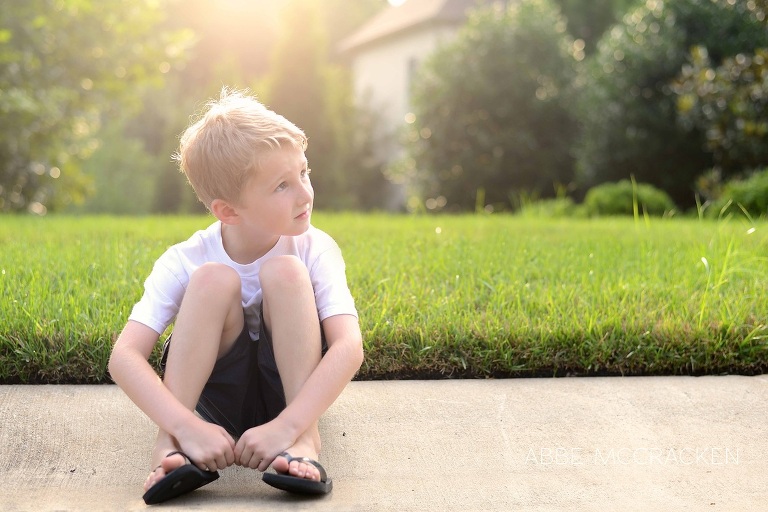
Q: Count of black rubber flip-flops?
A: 2